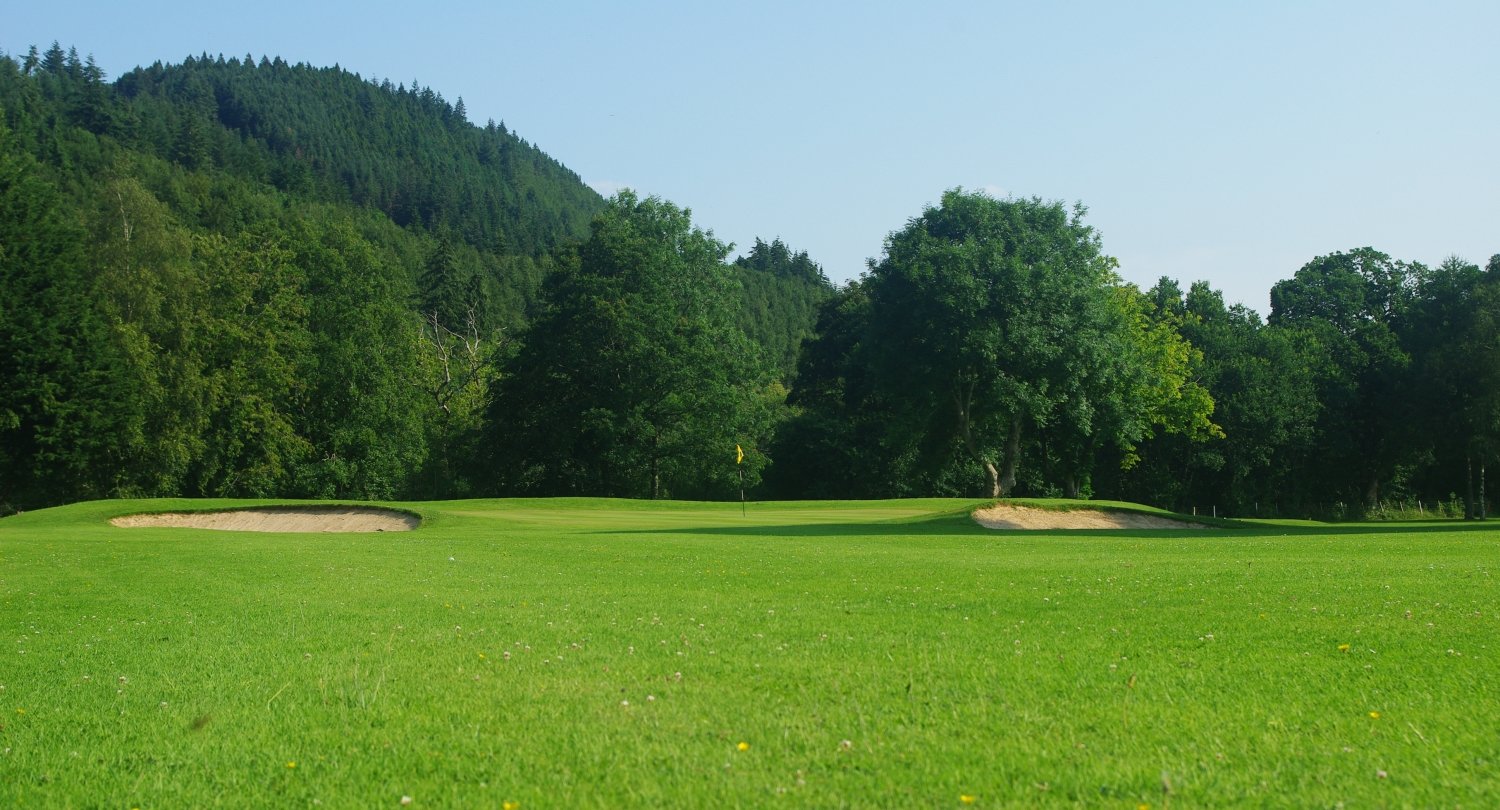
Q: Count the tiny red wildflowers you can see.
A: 0